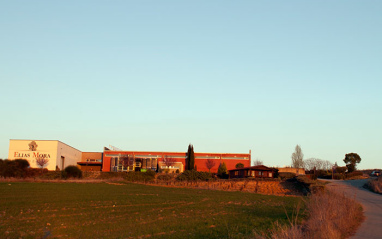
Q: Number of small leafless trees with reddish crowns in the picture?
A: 4